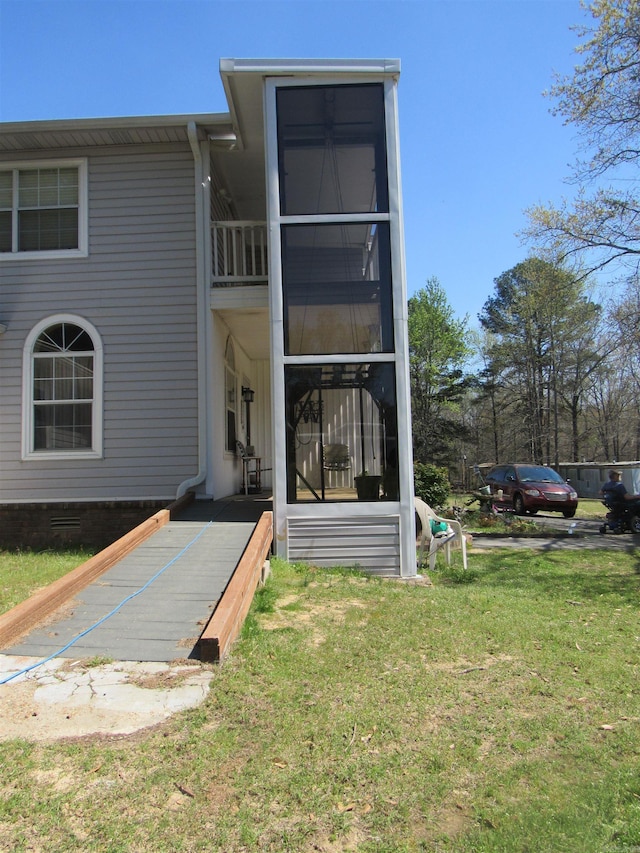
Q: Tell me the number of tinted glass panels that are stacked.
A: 3